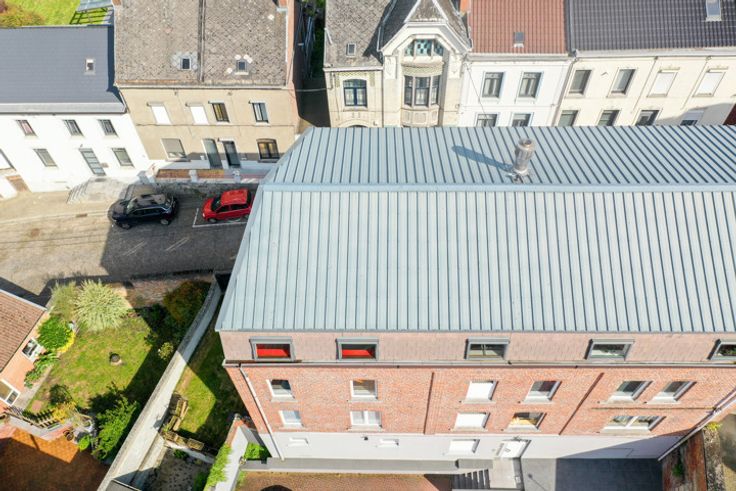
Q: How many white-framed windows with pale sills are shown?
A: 11